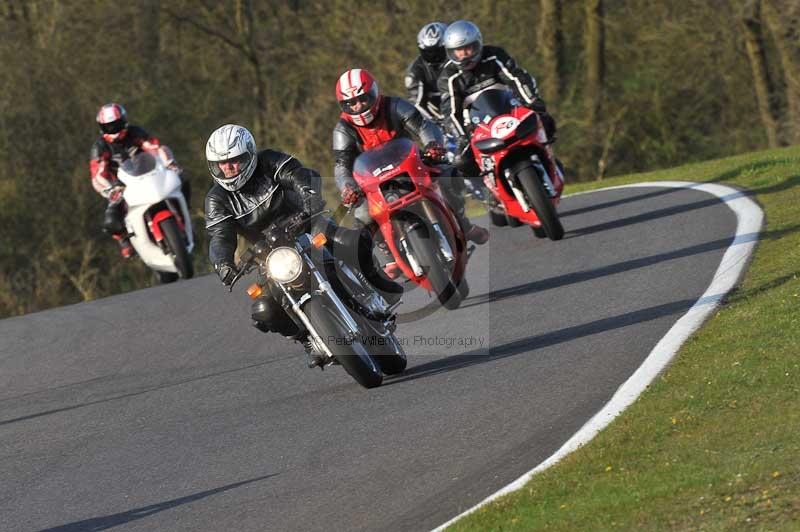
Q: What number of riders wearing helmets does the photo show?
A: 5